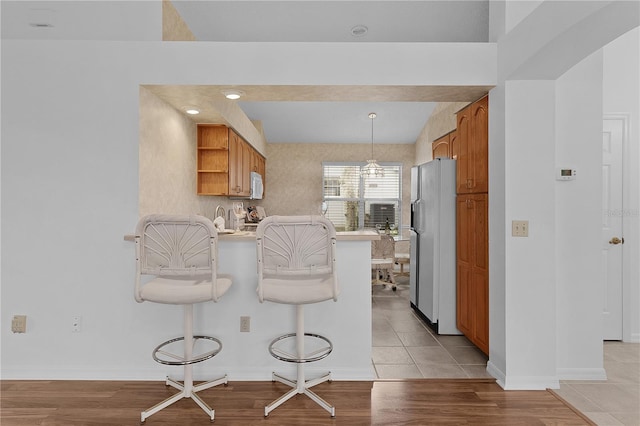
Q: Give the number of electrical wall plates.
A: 4